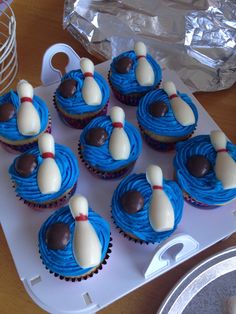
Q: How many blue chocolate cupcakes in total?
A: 9